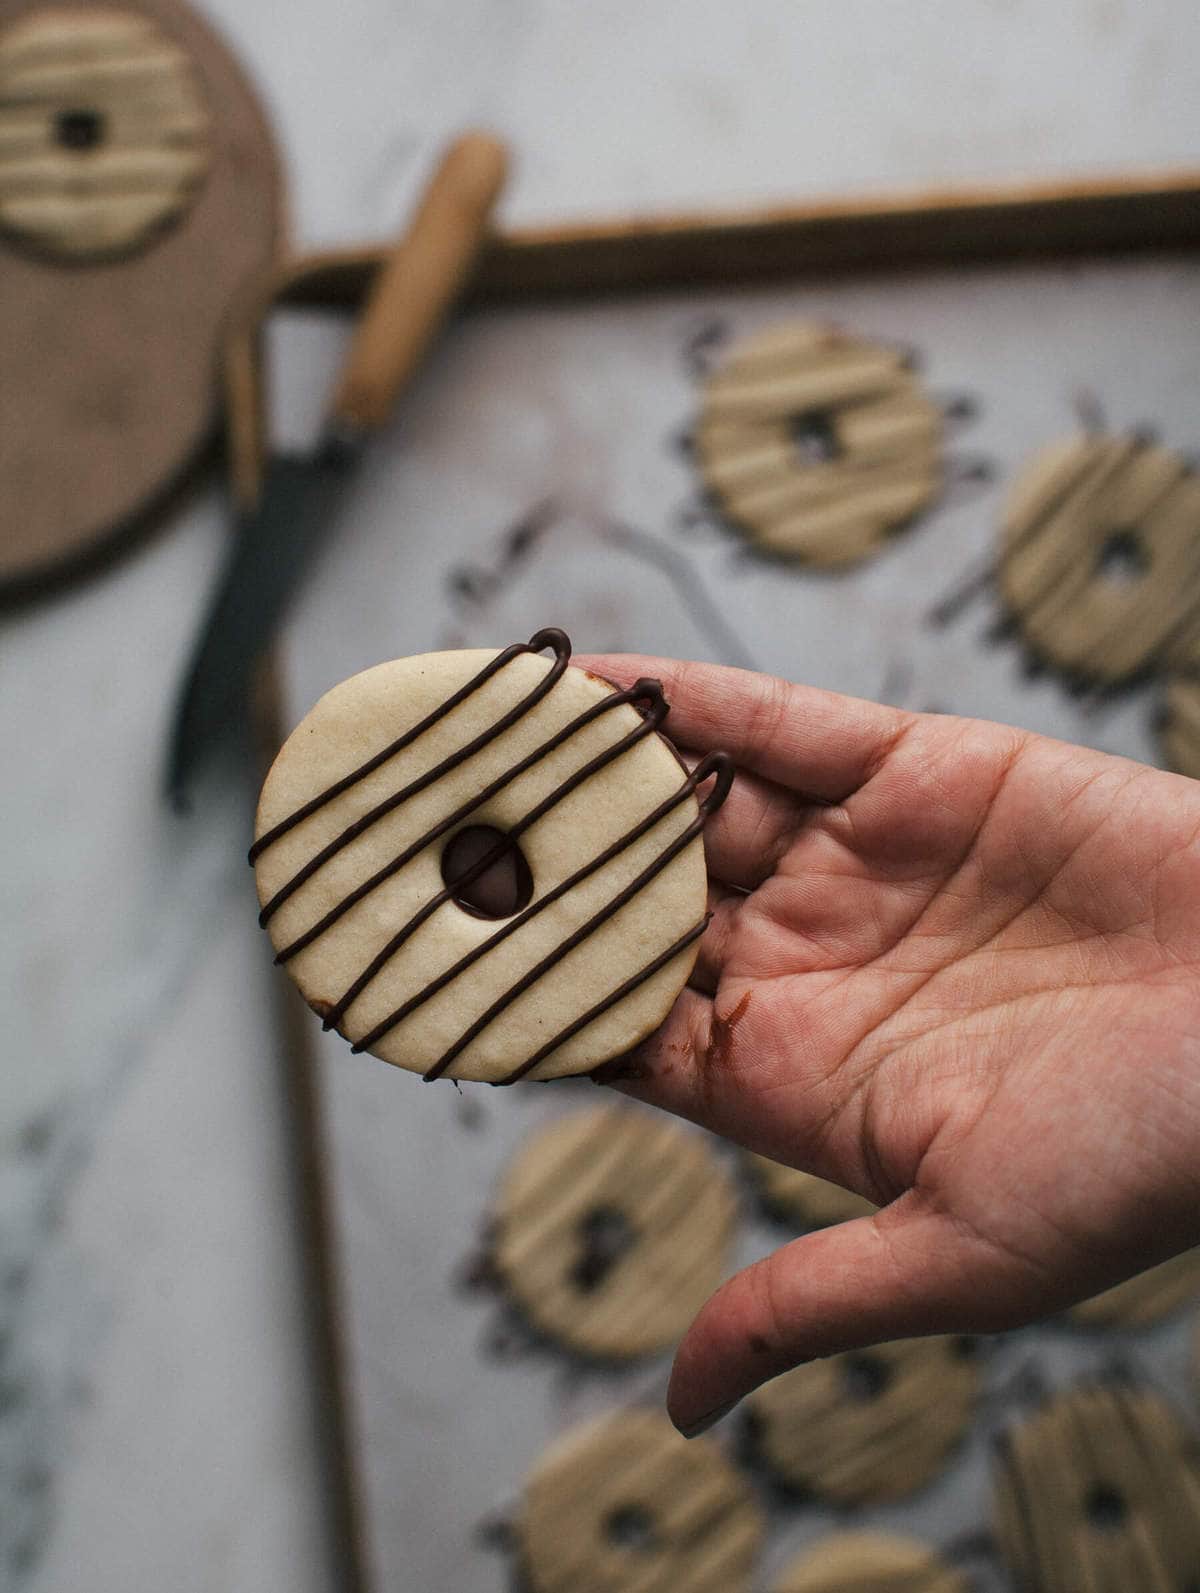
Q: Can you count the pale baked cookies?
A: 12